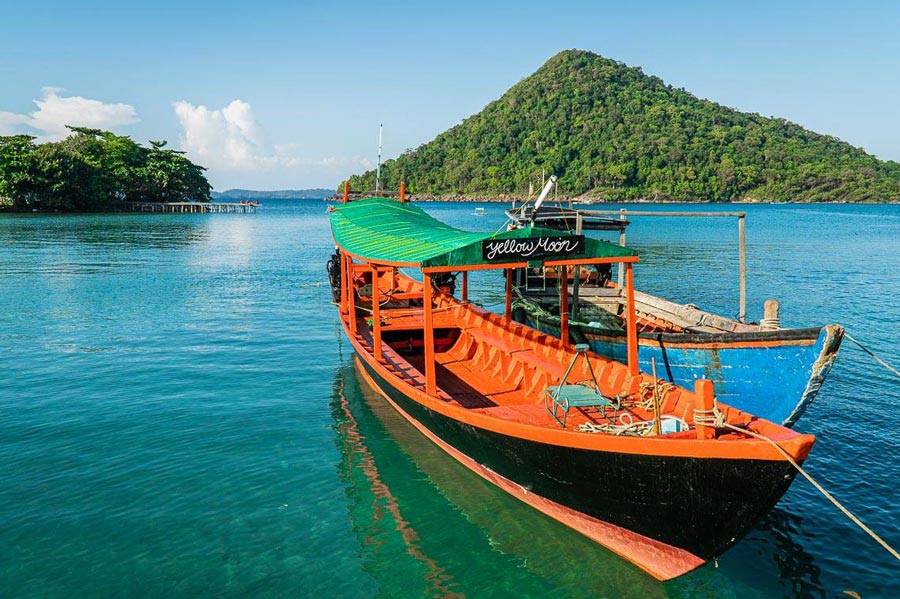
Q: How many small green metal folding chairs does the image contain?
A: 1